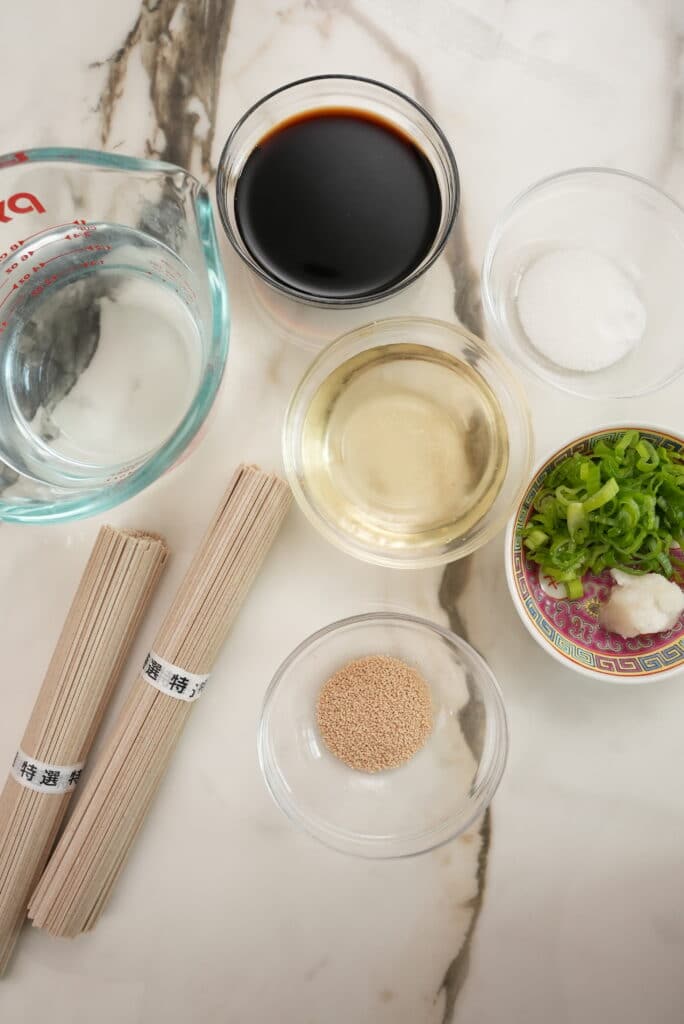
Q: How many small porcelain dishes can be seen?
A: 1